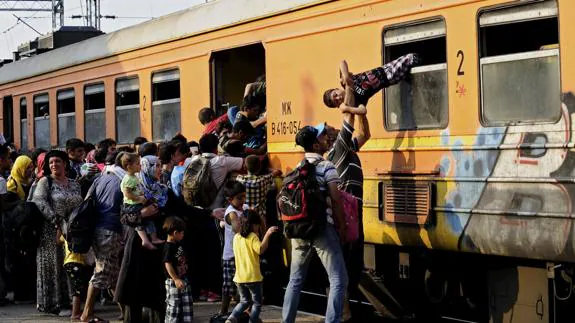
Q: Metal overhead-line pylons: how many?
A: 2